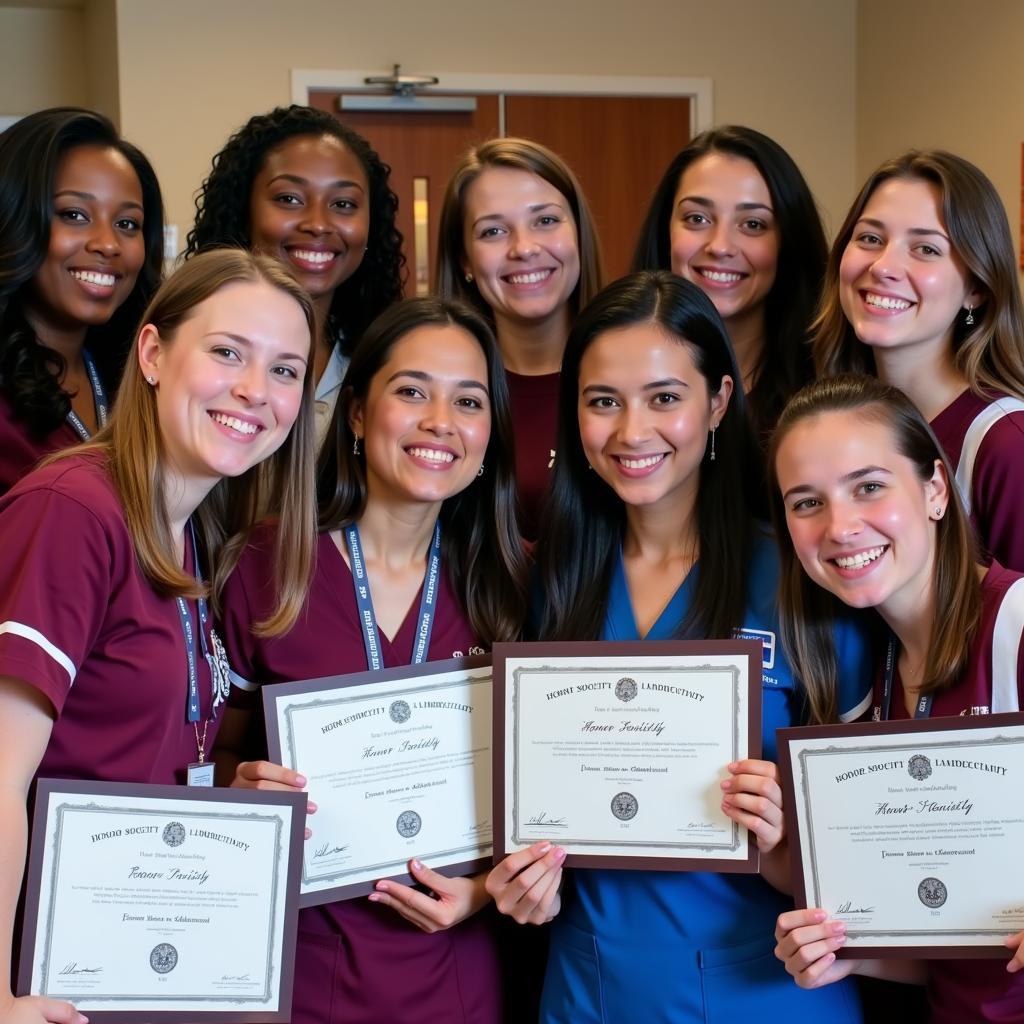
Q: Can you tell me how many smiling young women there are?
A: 9